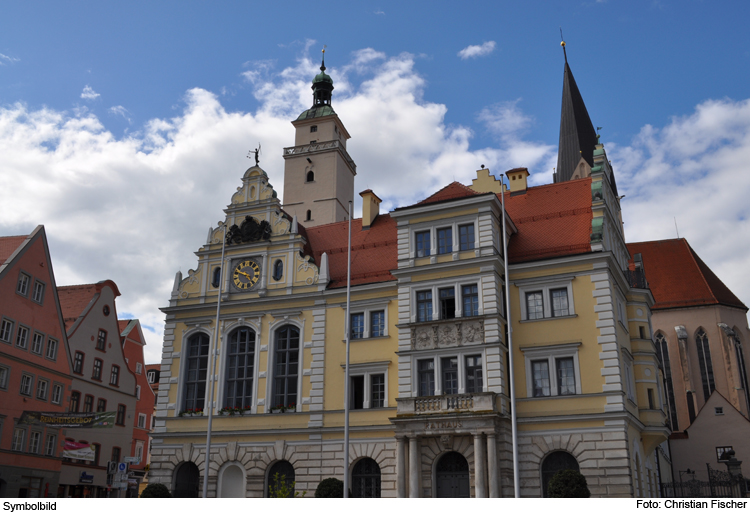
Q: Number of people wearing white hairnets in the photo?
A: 0